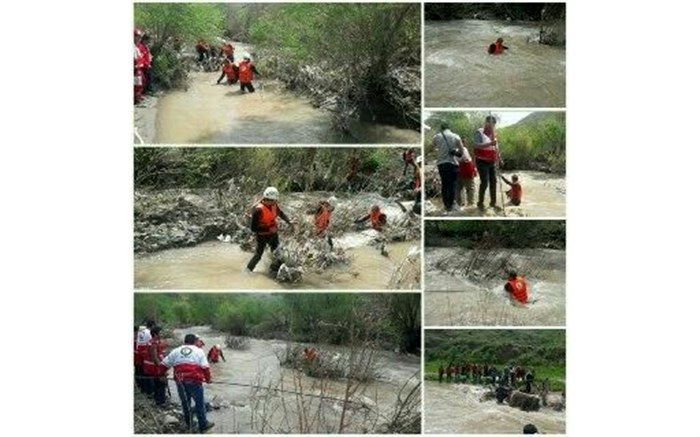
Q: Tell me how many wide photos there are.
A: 3